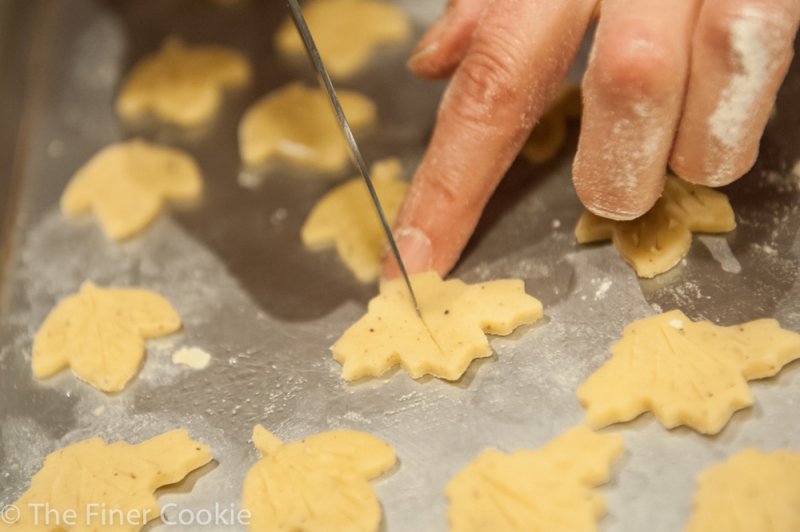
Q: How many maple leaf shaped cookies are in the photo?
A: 5